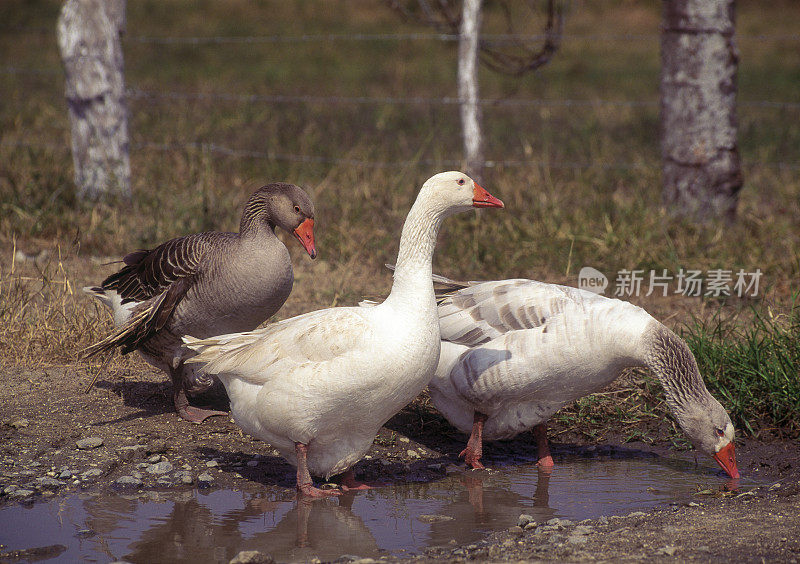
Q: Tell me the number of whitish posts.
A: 3